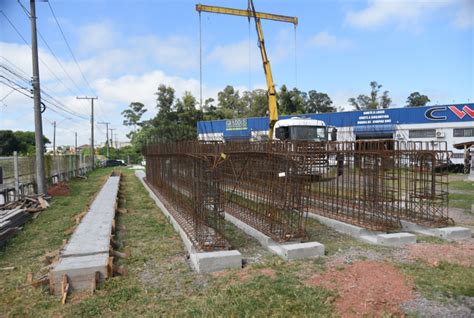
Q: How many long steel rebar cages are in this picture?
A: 4